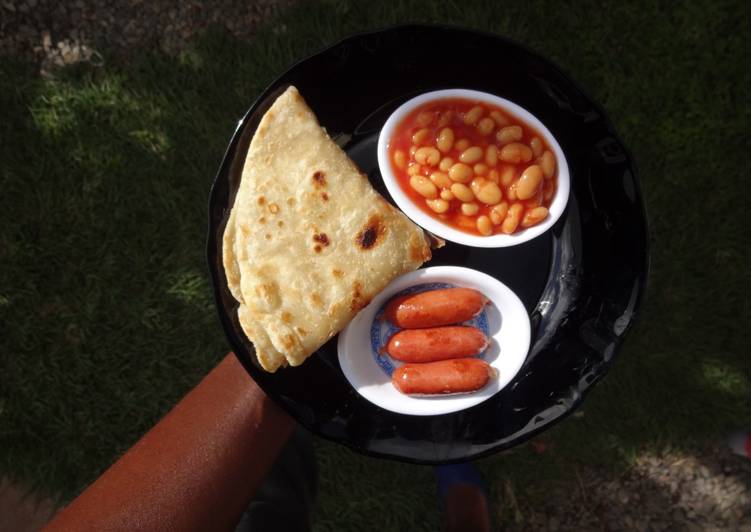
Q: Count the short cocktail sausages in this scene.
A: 3